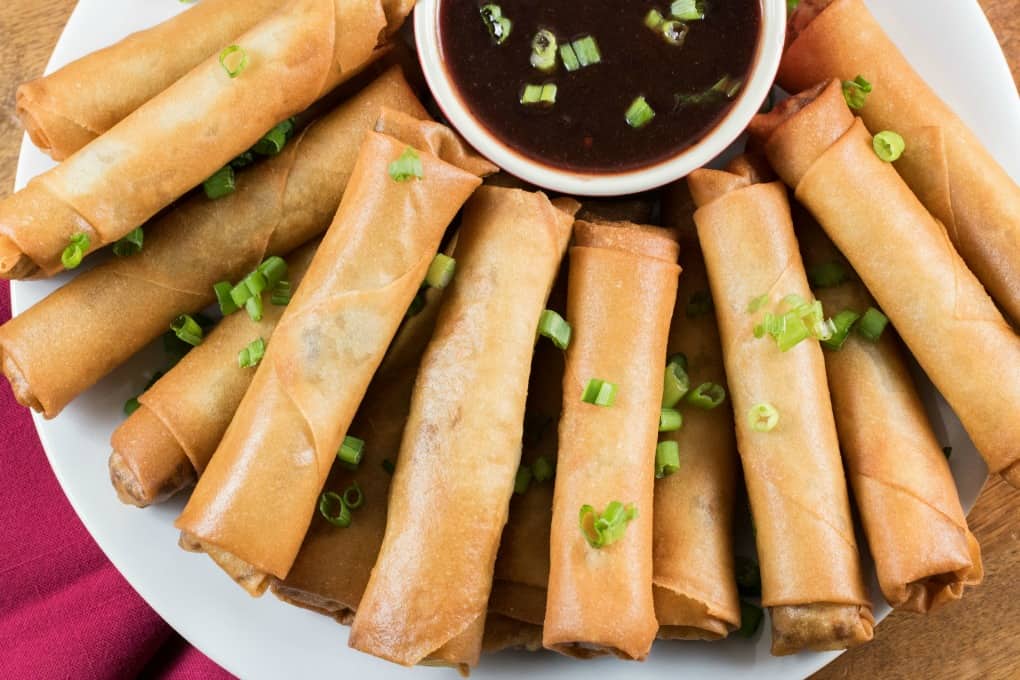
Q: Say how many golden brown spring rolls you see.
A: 14